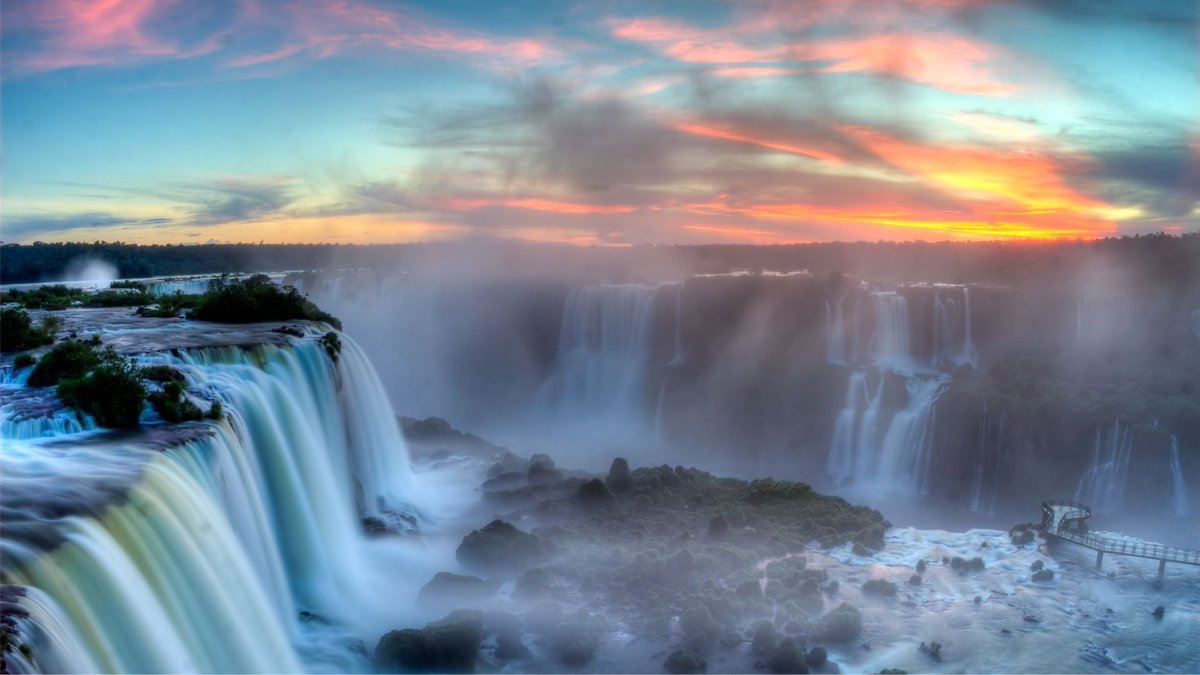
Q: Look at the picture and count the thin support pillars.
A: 2